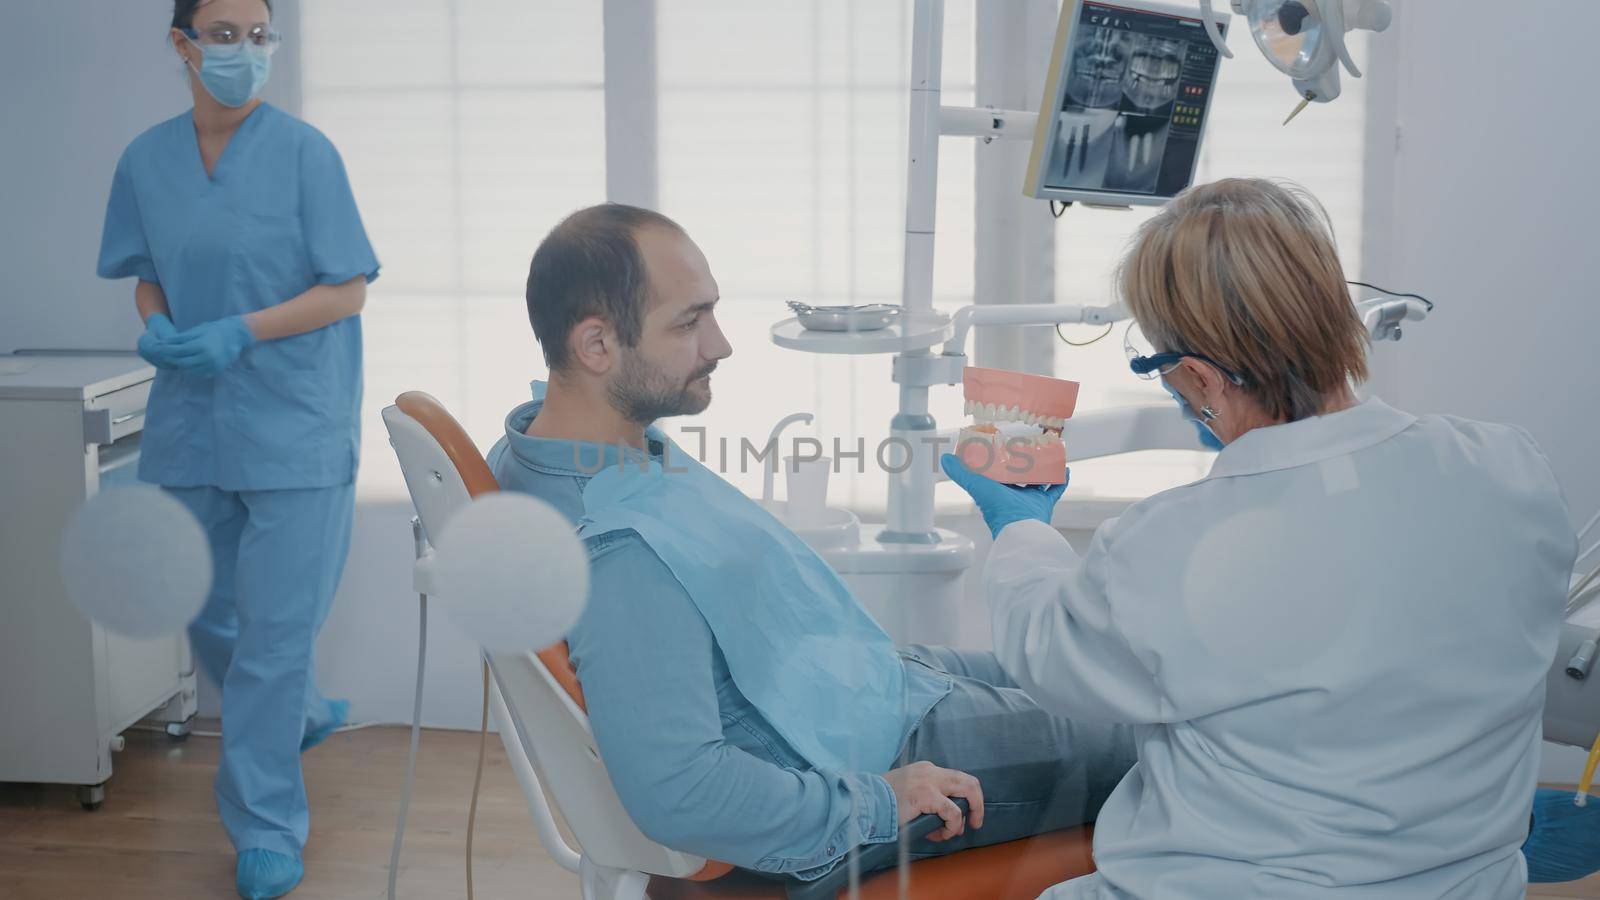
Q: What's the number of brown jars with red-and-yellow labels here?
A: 0